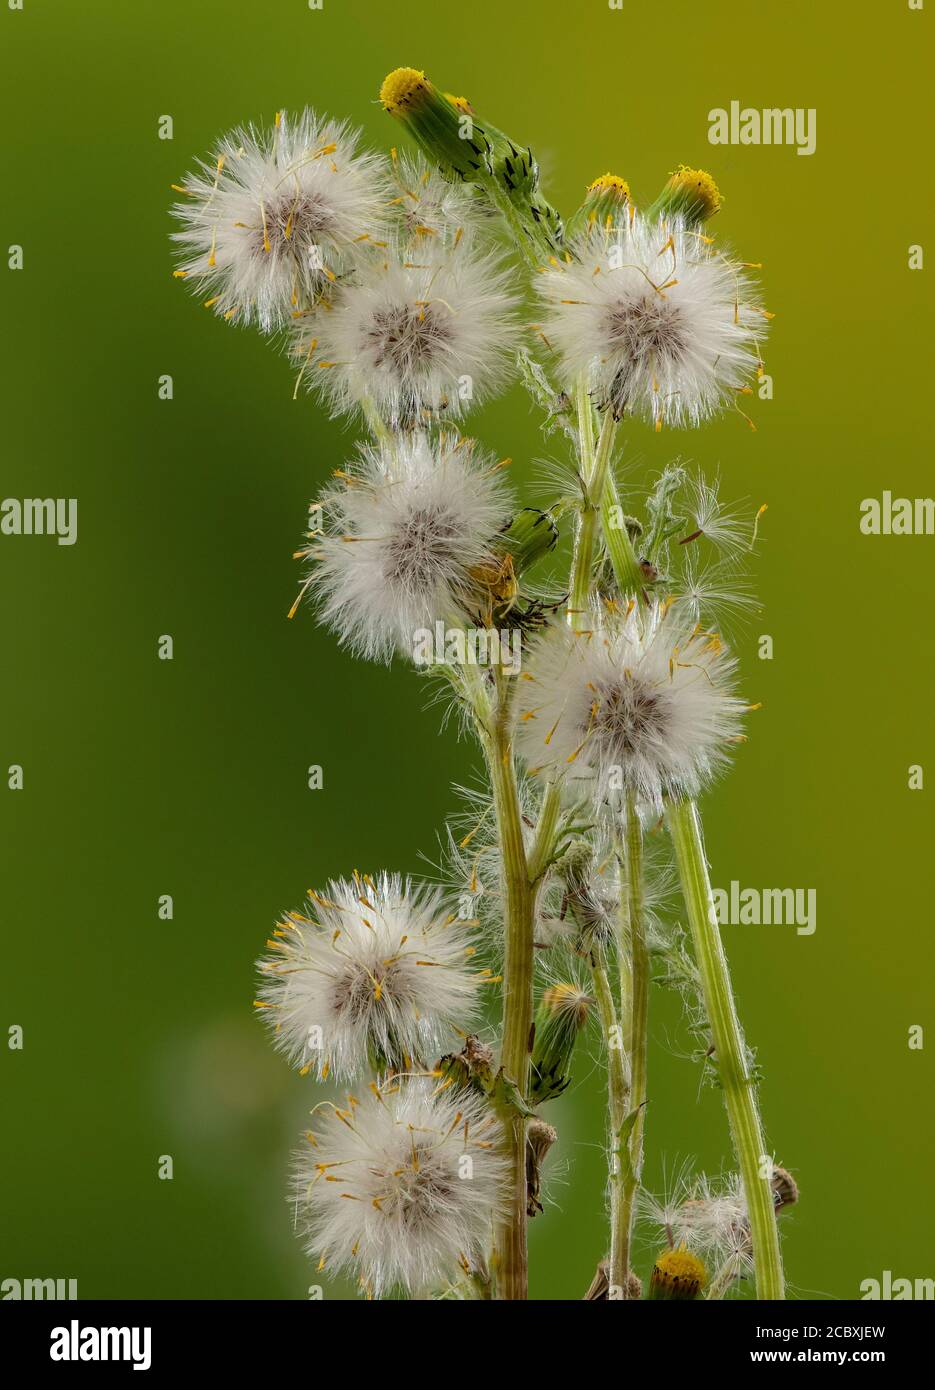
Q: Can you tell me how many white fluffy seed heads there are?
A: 7